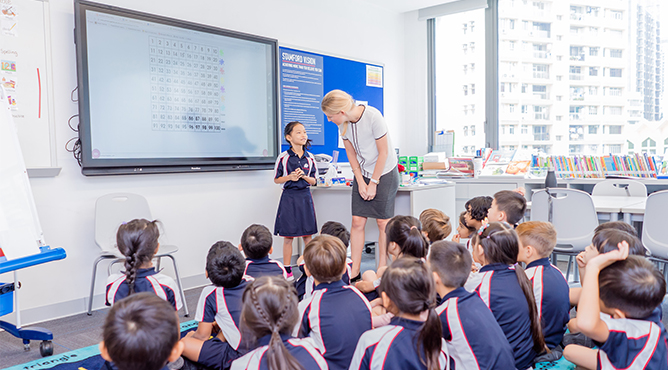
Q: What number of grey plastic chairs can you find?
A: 4